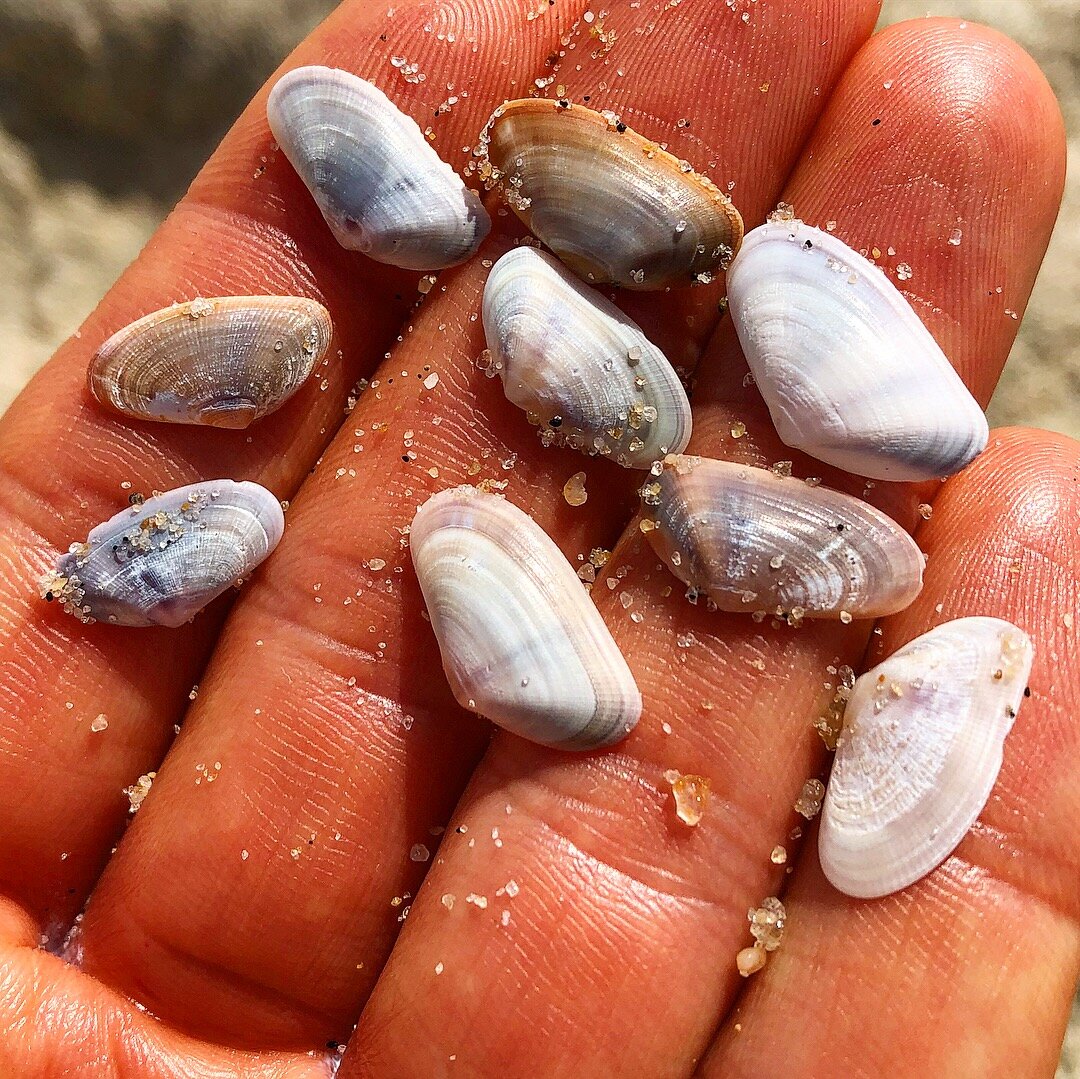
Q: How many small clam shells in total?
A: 9